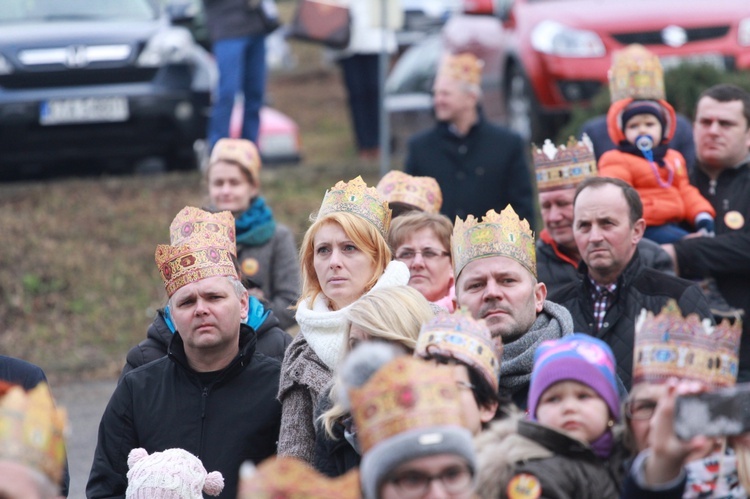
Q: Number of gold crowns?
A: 14